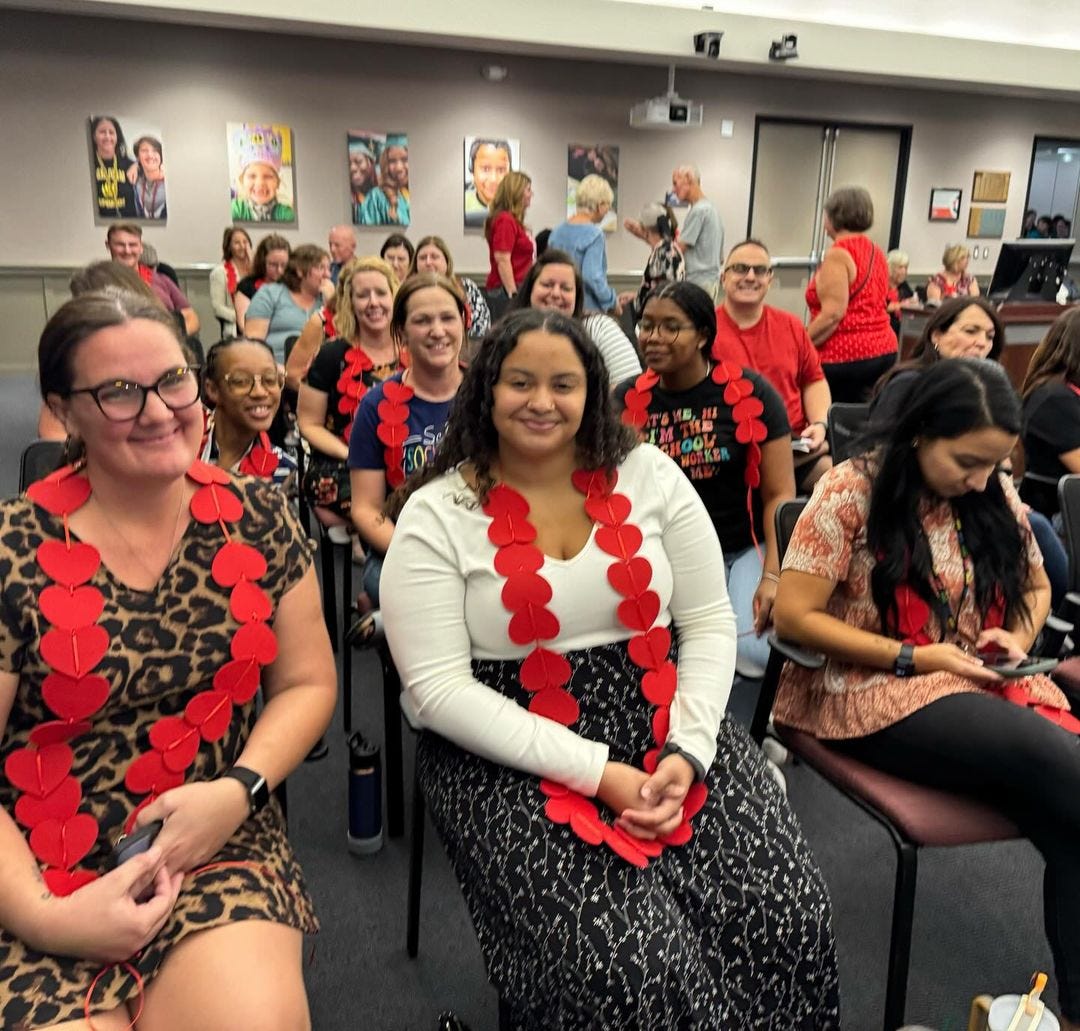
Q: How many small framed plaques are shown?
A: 3